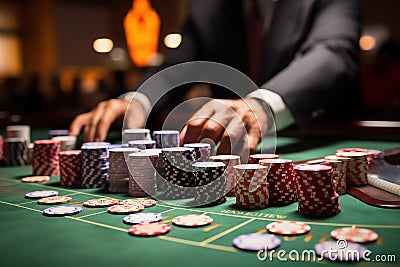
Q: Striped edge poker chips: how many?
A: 14